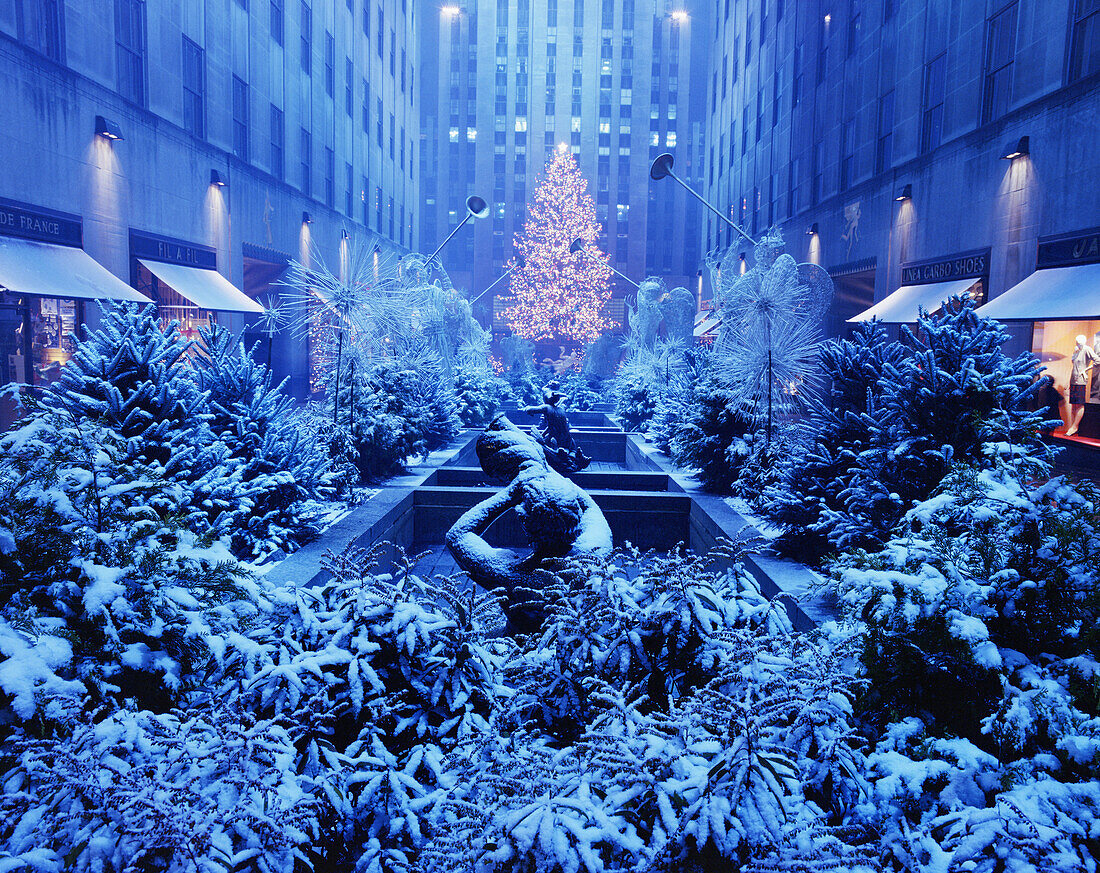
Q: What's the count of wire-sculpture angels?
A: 4